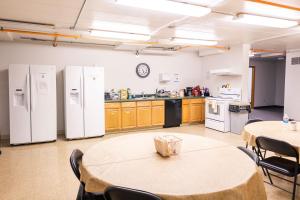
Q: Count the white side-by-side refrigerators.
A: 2